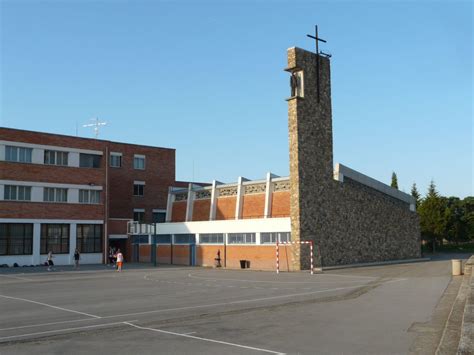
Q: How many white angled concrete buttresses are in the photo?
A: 5